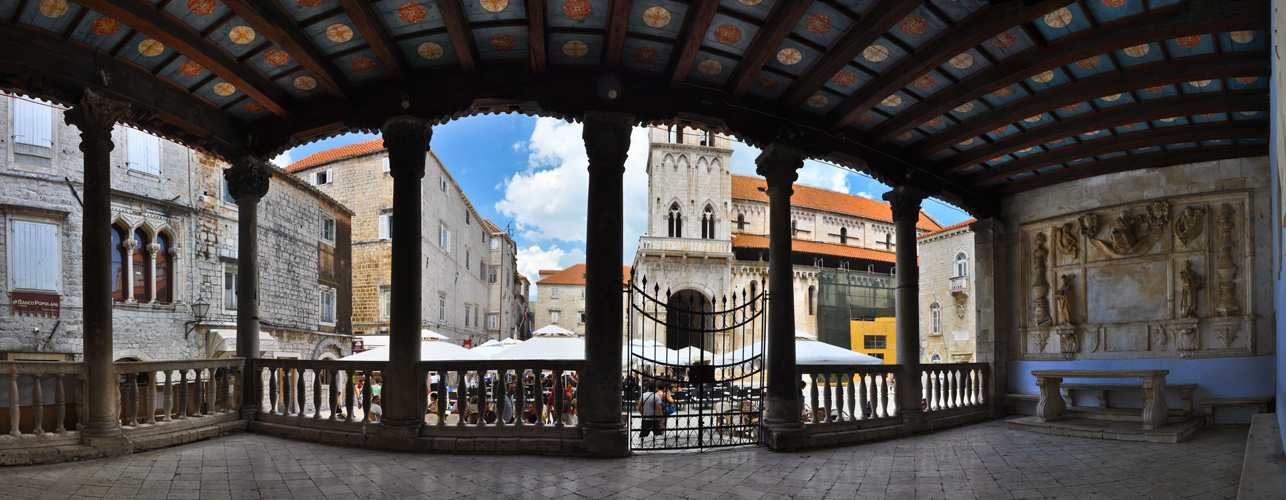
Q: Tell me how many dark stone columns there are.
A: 6